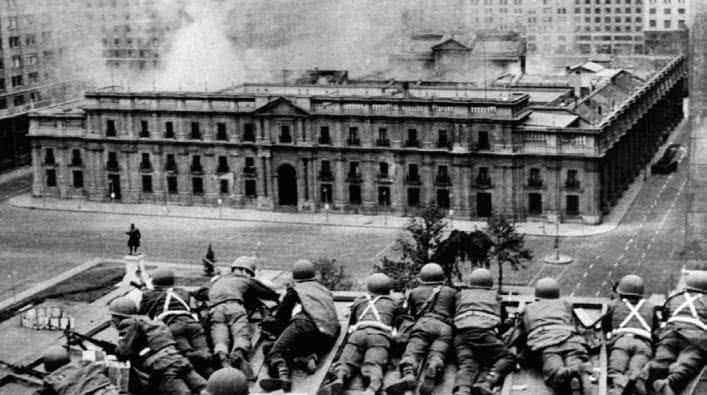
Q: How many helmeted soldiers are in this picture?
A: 12